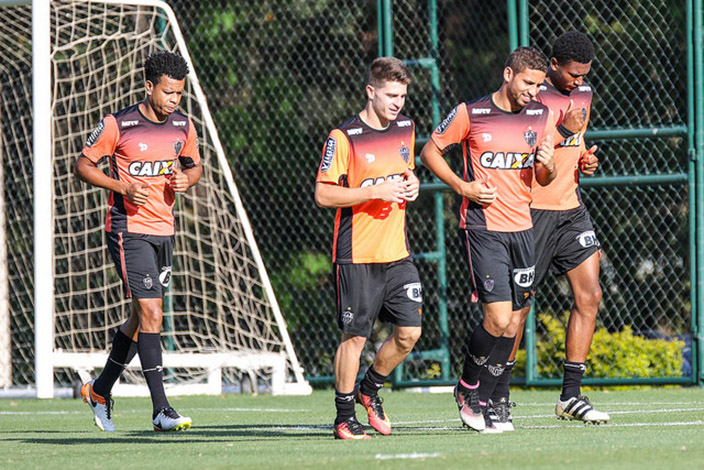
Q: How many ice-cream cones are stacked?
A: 0